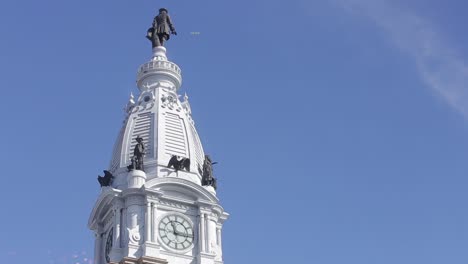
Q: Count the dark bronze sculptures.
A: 5